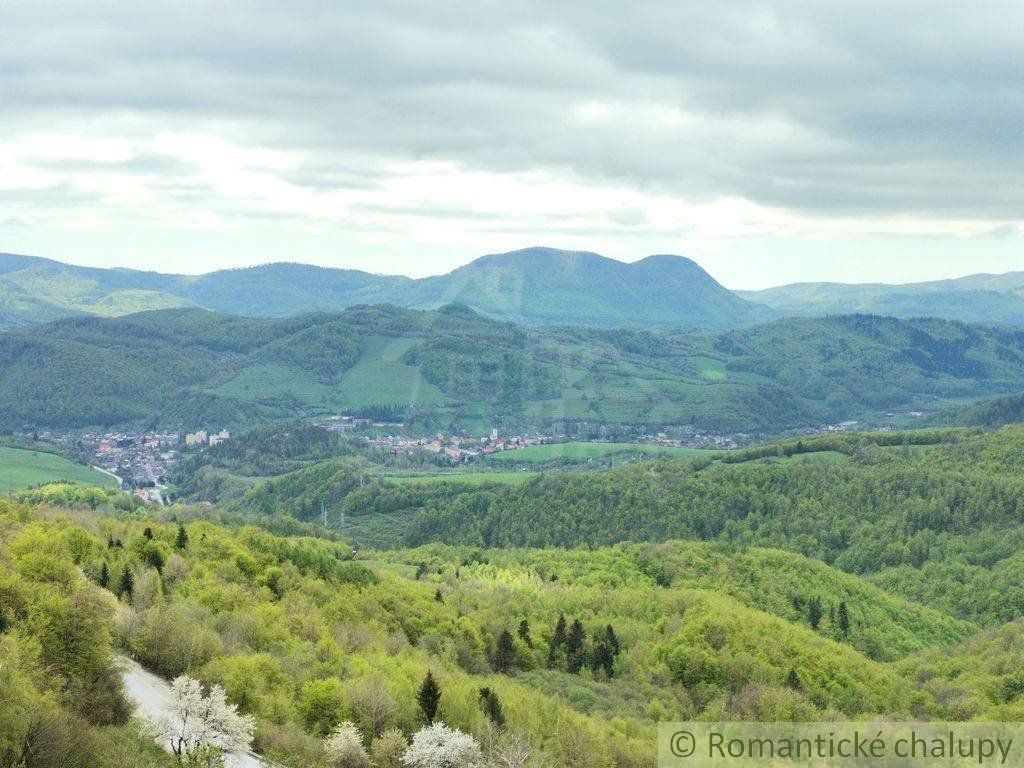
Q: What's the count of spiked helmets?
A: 0